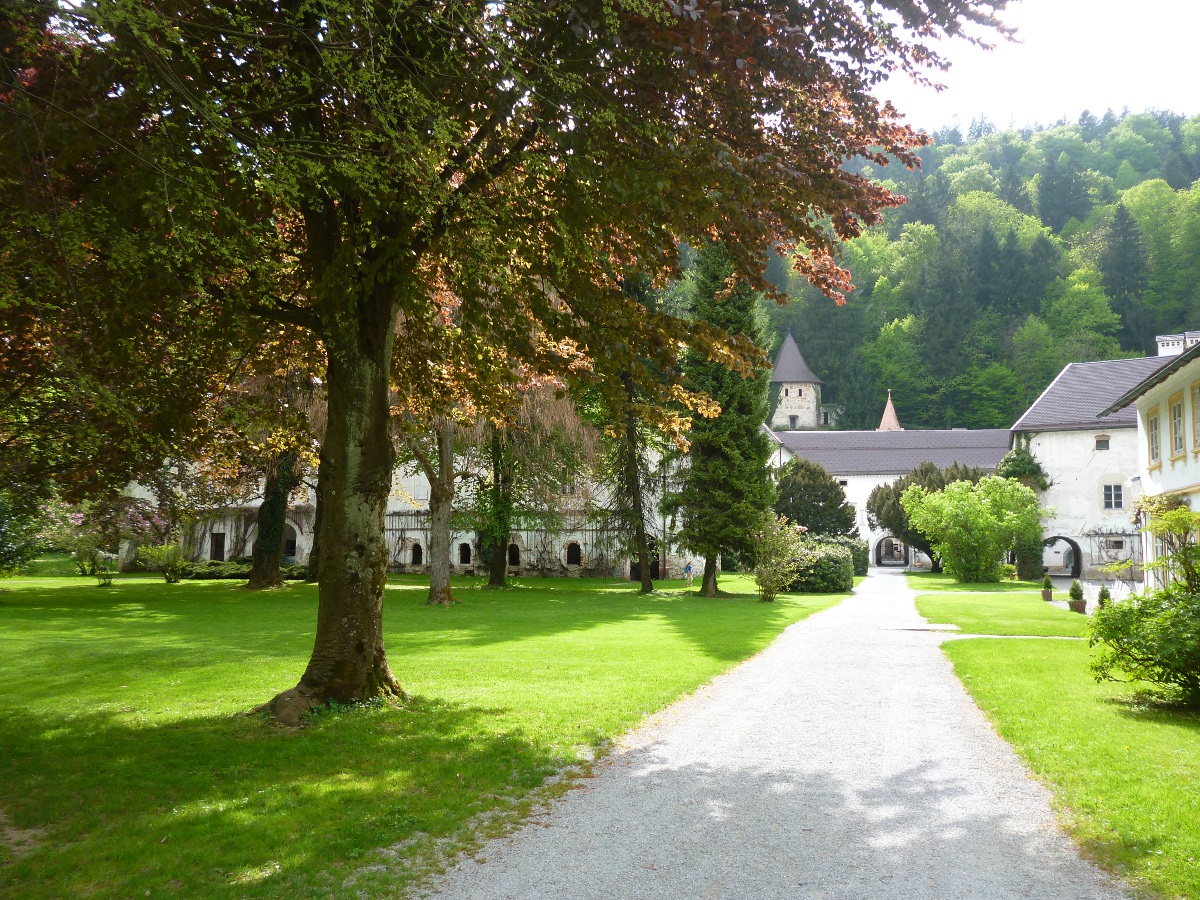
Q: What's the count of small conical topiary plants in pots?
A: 3